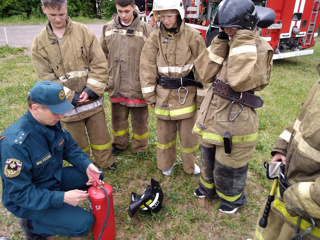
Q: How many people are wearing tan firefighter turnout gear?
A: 5